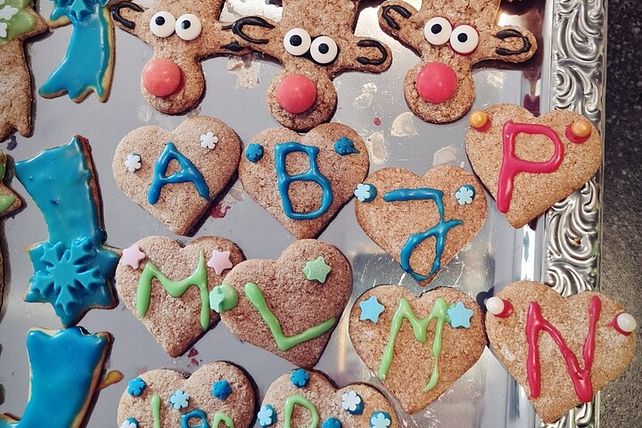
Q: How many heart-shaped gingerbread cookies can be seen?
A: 10